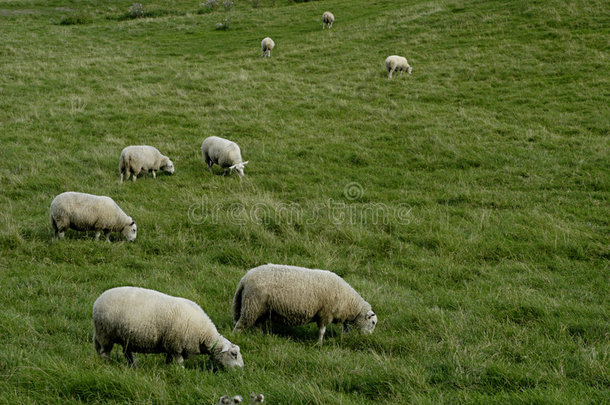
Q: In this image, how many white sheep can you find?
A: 8